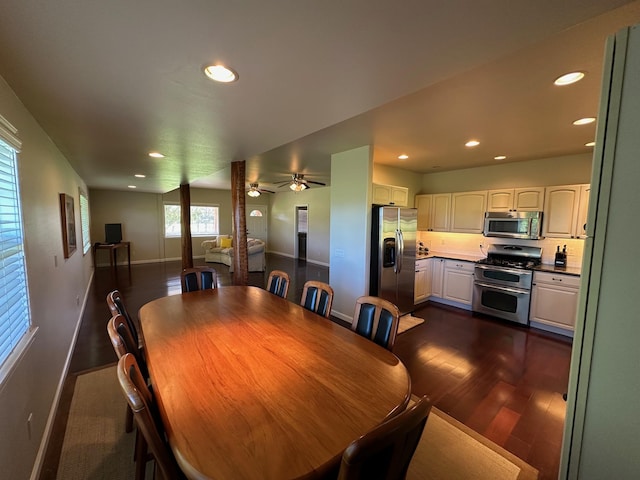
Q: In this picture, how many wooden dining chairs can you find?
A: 8